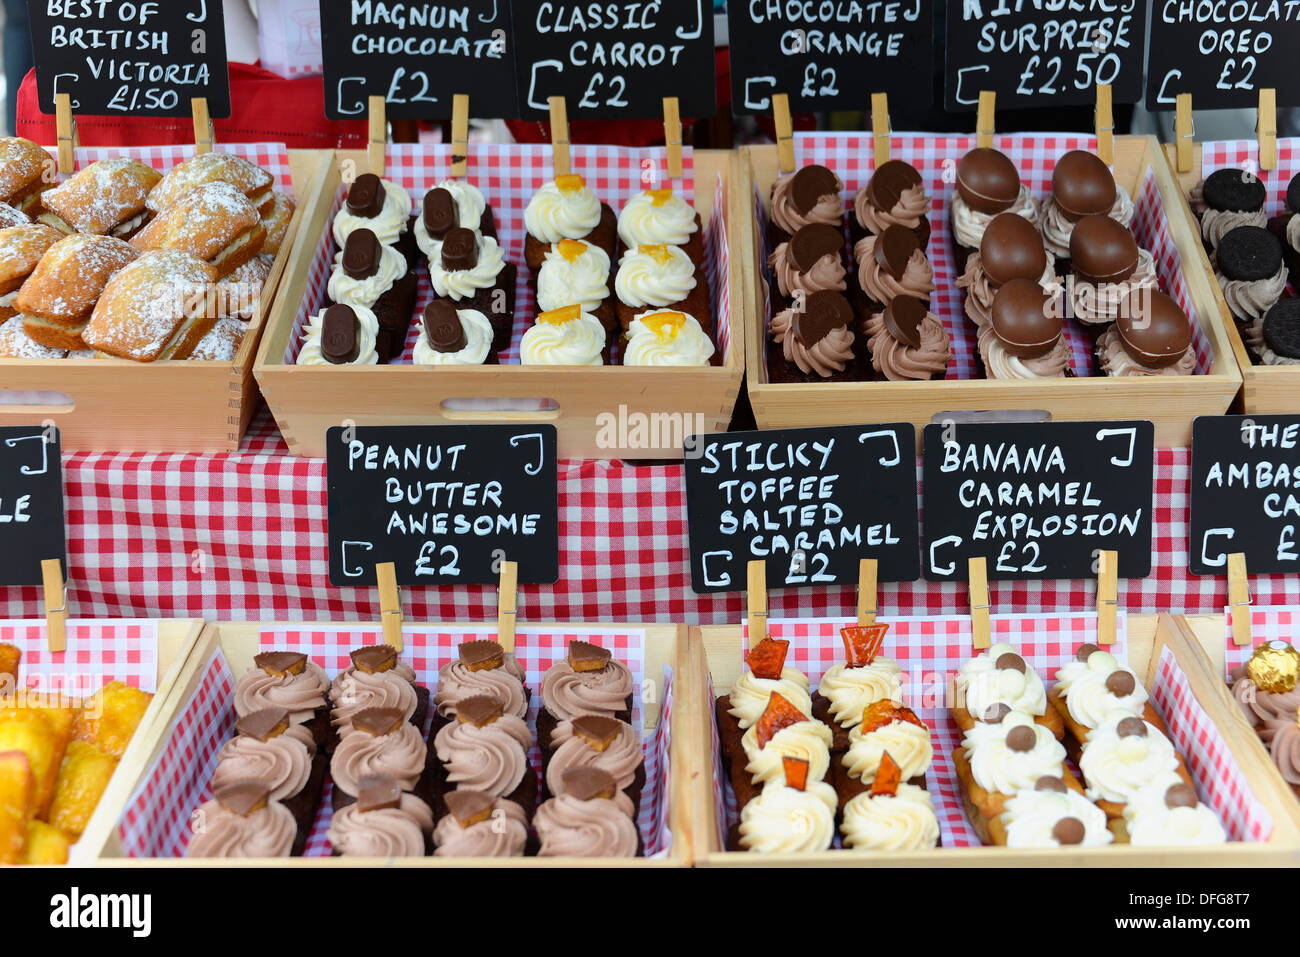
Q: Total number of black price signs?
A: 11